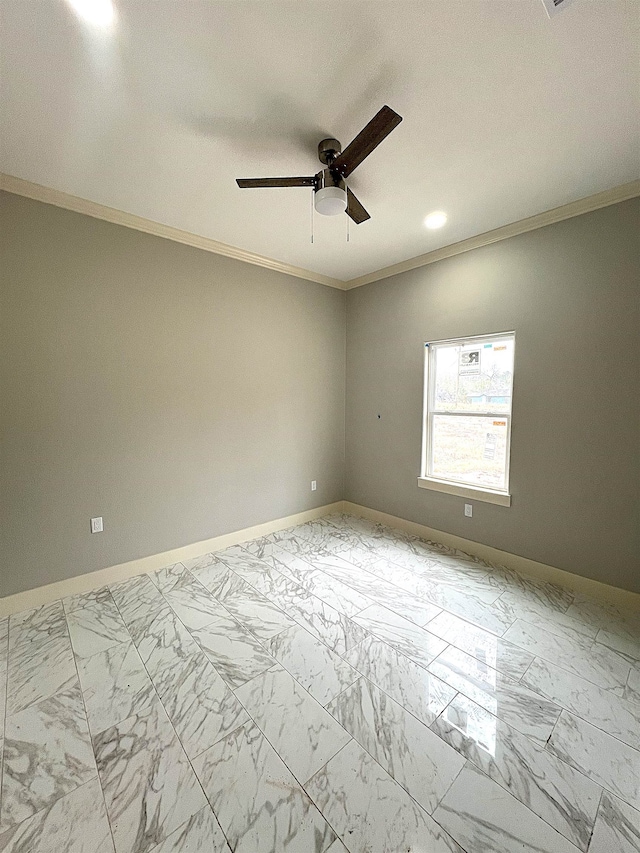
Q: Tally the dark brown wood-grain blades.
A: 3